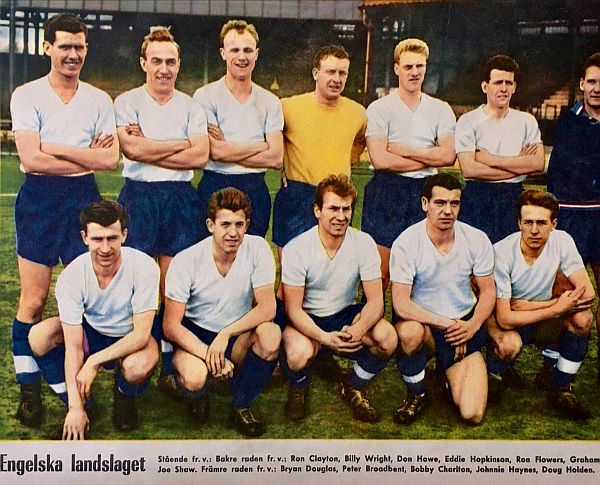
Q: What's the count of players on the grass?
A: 12